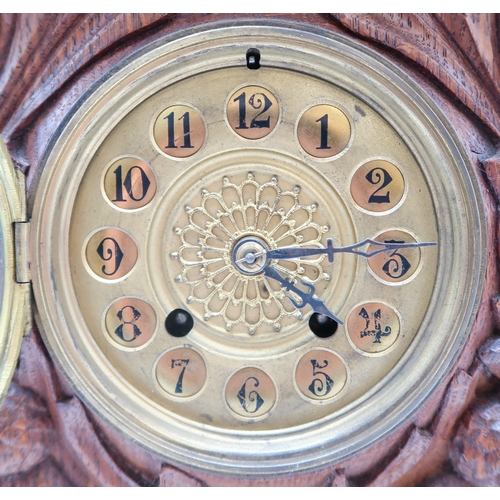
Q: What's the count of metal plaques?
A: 12